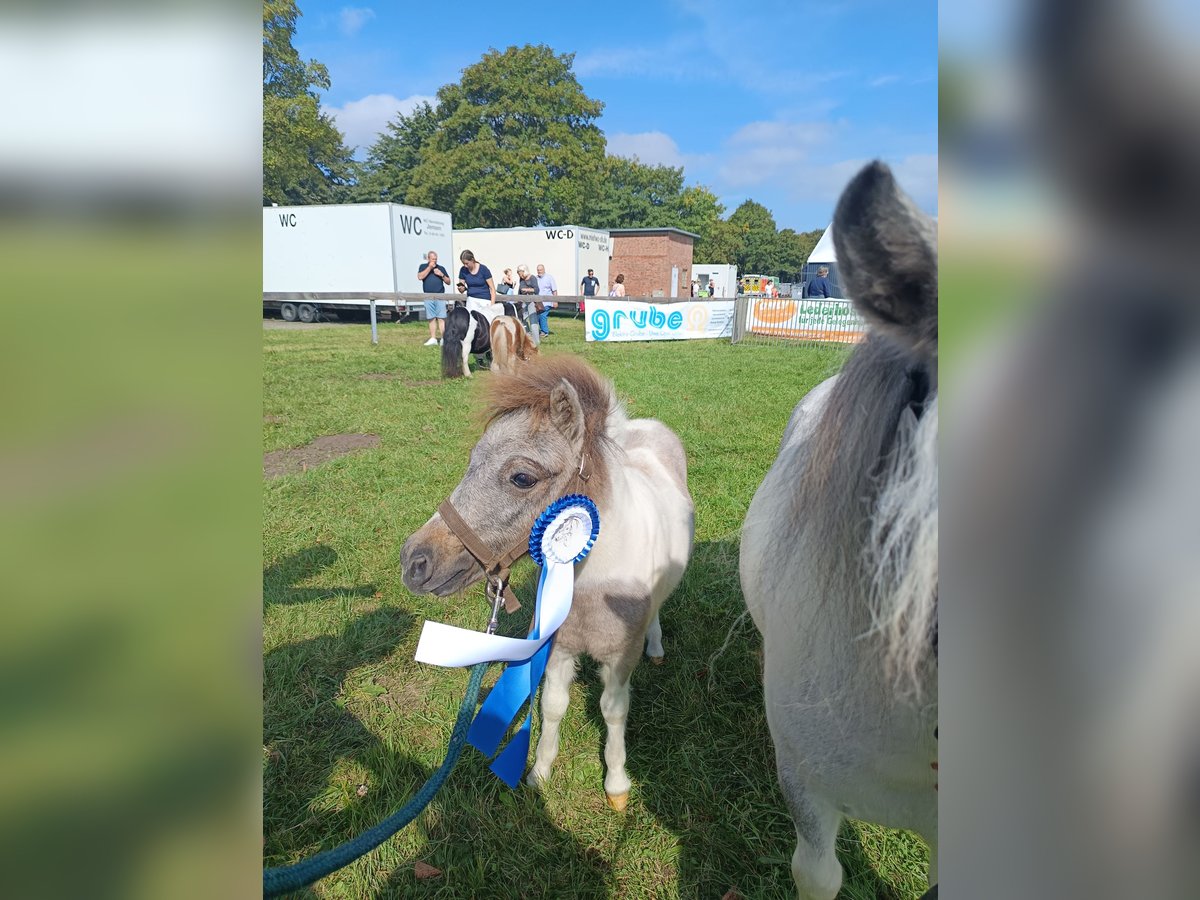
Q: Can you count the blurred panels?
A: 2